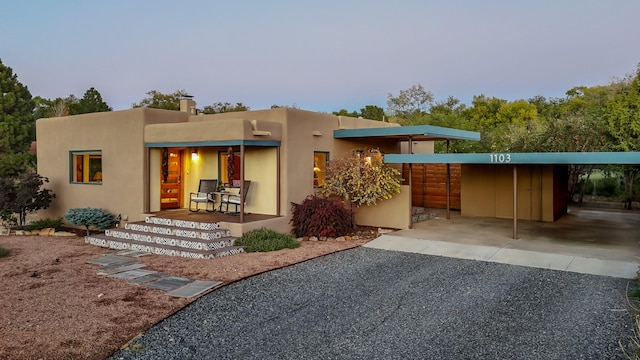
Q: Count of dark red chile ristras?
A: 2